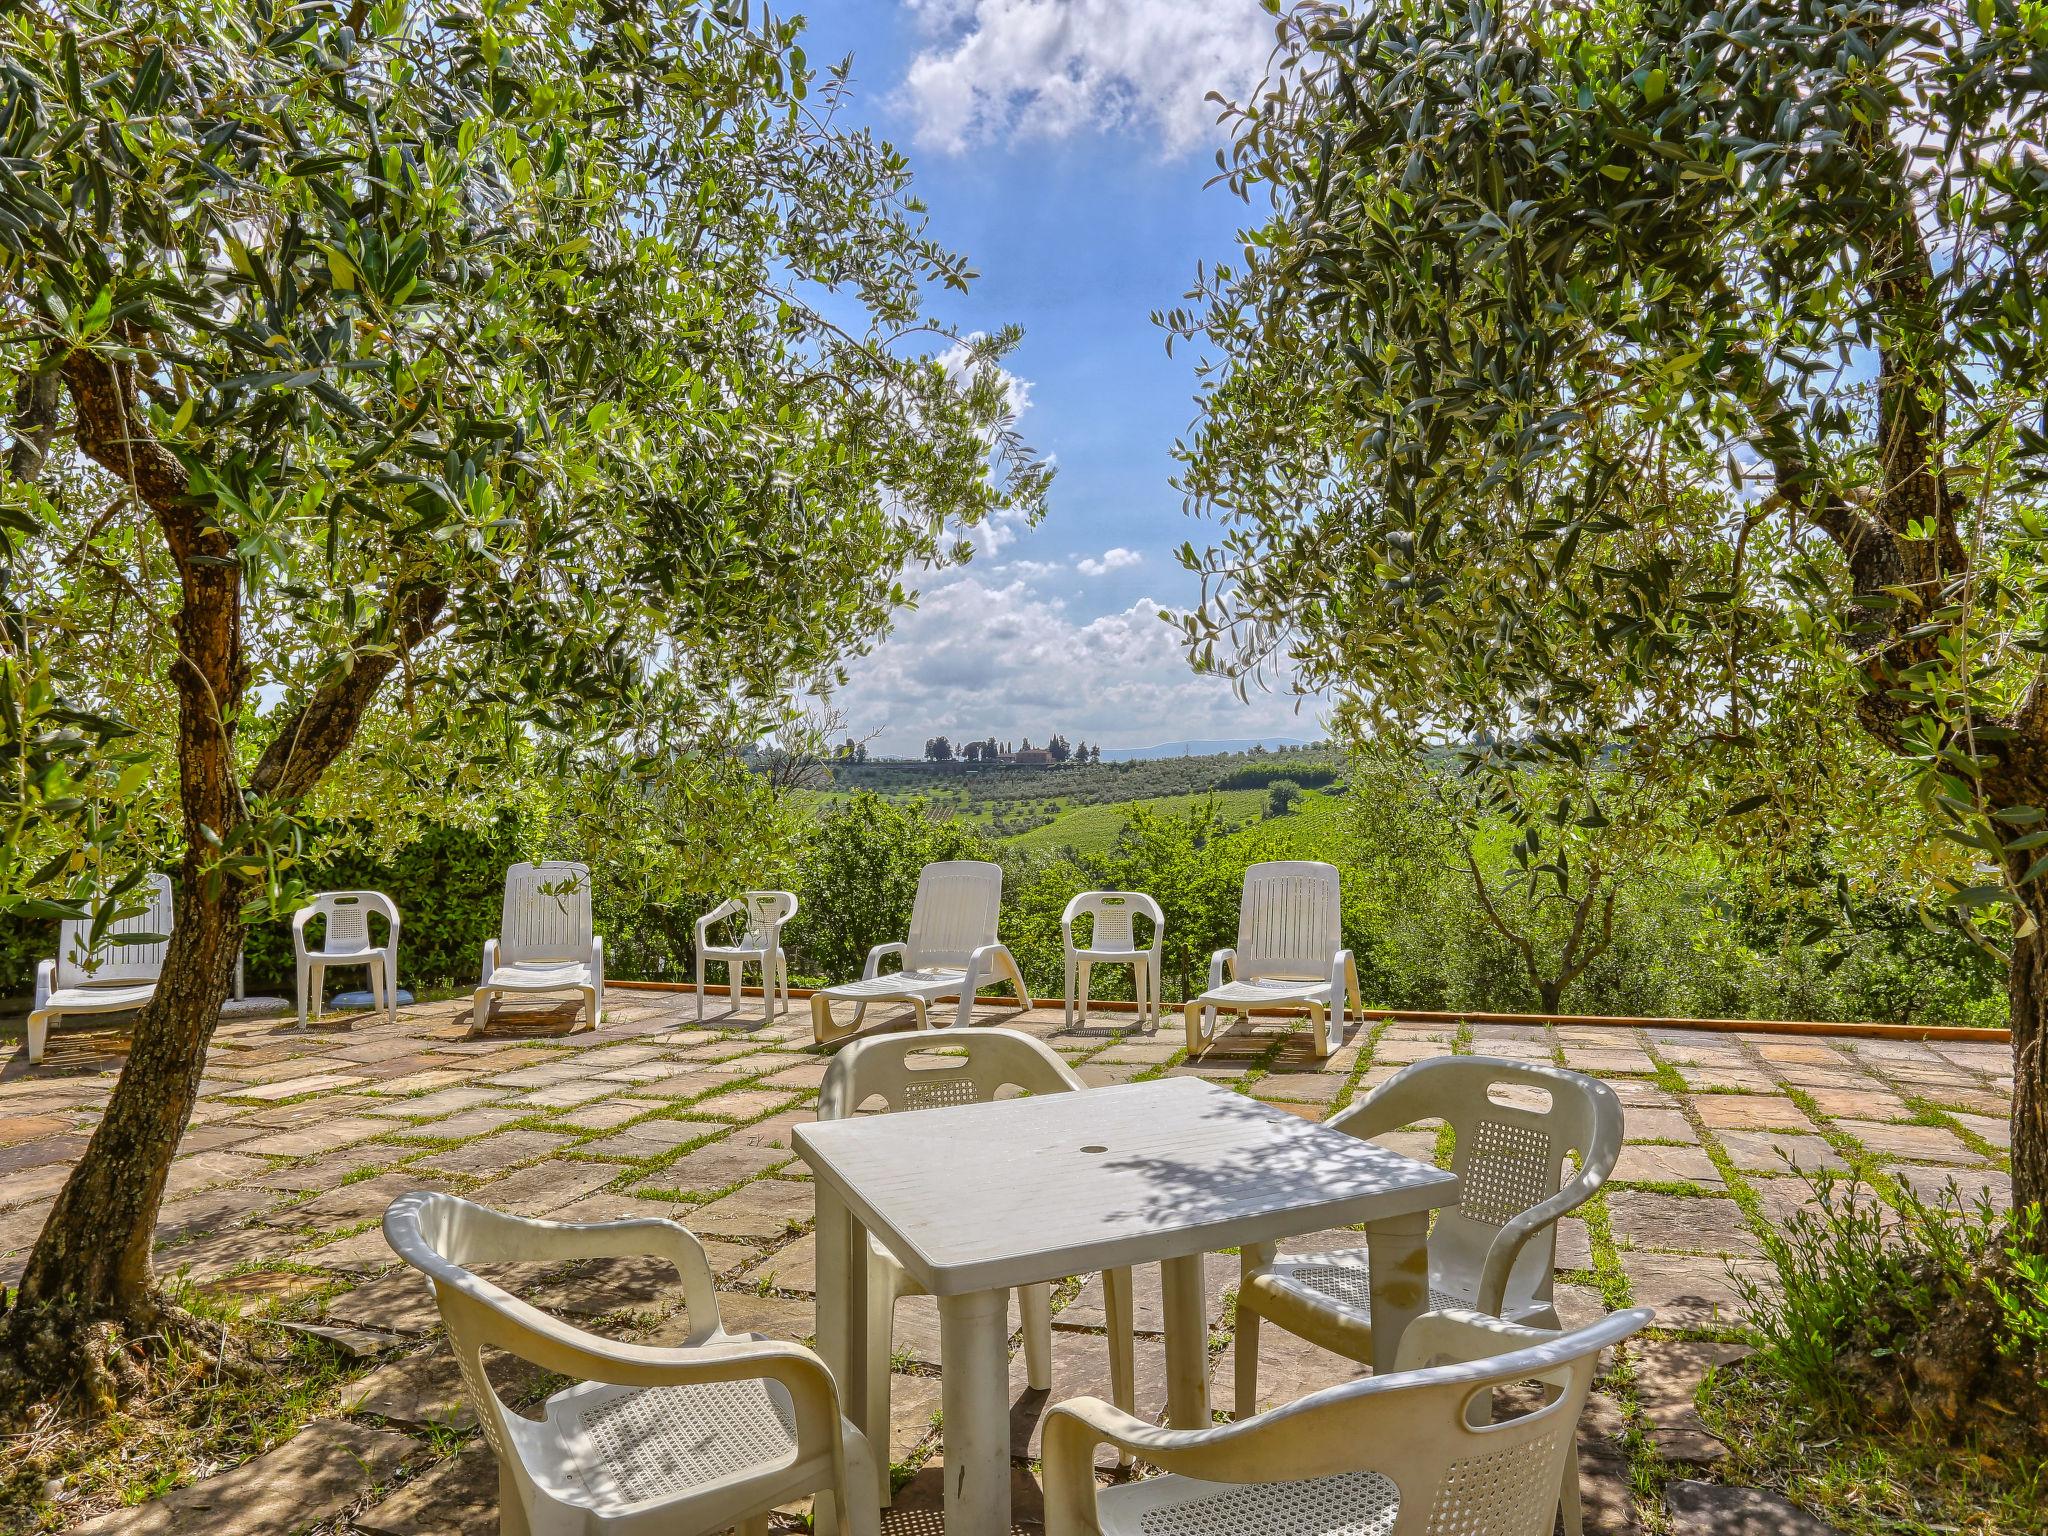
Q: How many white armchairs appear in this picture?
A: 7